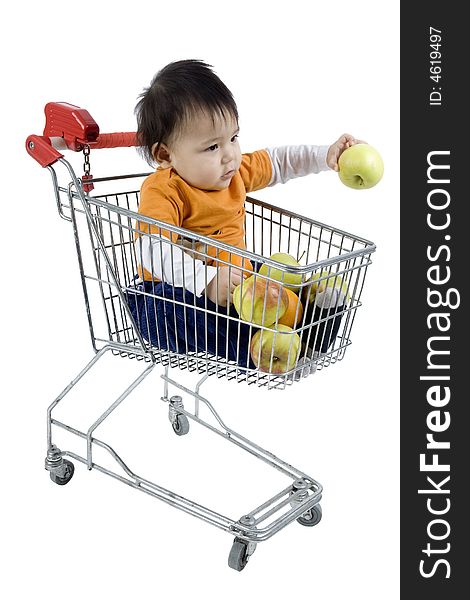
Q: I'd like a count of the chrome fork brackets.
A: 4